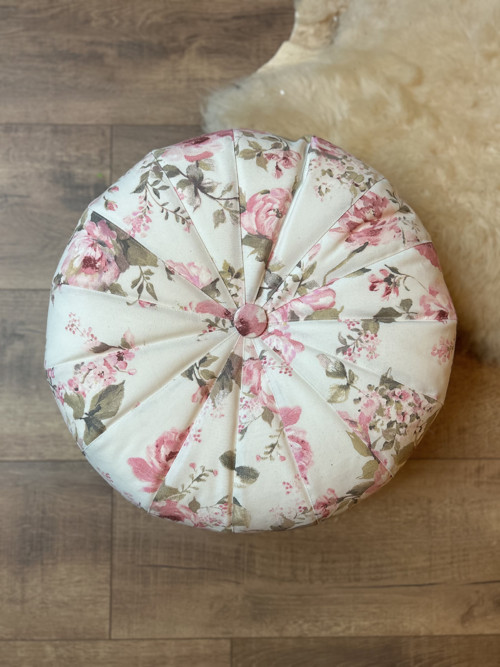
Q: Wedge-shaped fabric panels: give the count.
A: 15